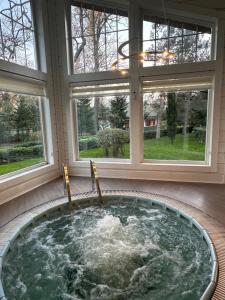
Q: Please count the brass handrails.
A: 2